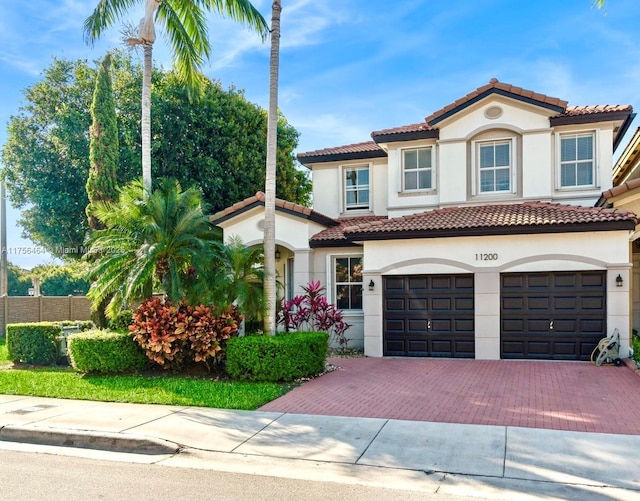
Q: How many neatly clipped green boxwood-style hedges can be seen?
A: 3